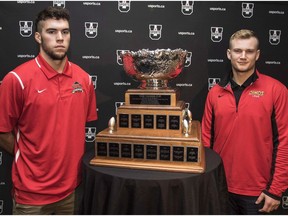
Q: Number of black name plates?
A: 14